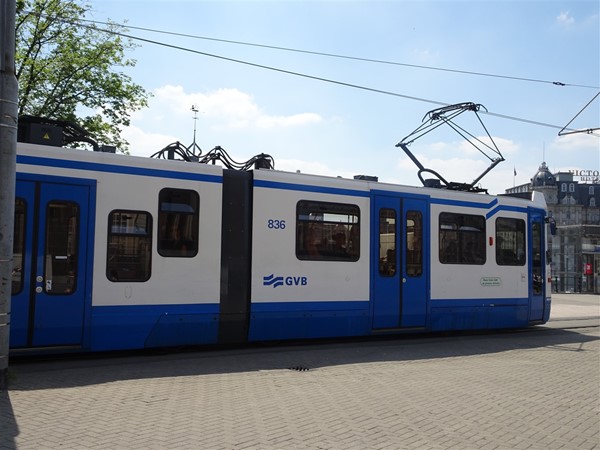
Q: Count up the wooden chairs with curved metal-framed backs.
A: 0